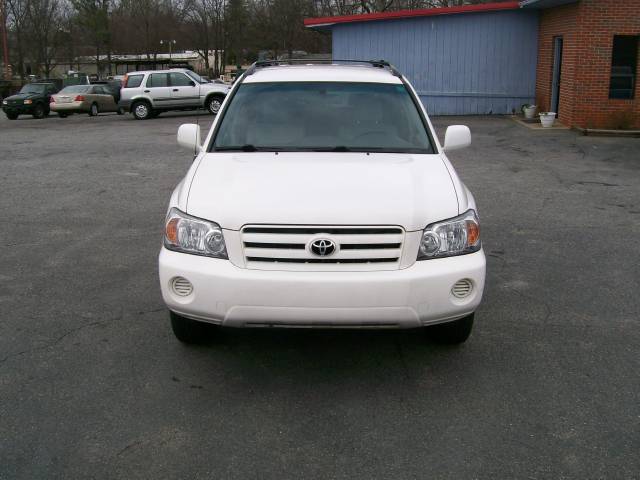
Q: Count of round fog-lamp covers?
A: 2